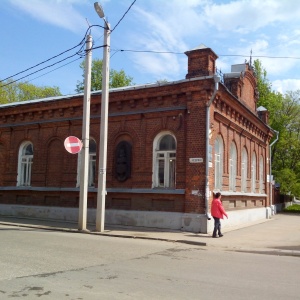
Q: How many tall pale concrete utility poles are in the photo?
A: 2